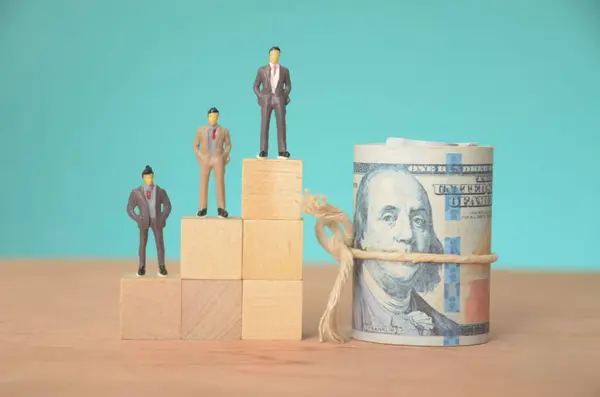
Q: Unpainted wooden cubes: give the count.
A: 6